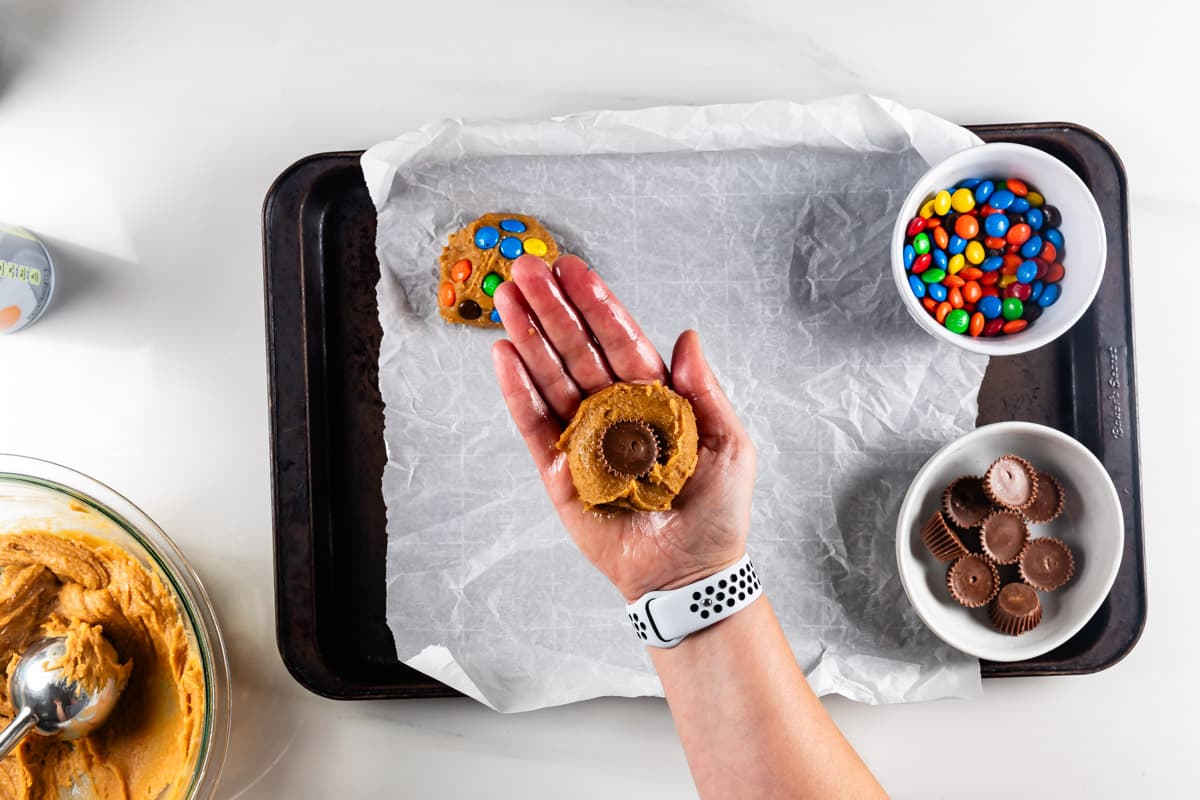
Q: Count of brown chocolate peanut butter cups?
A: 9